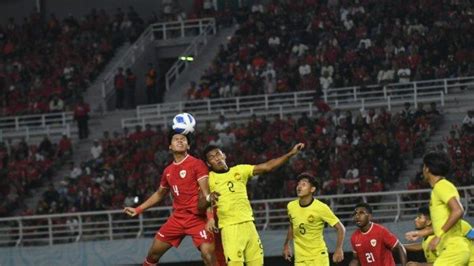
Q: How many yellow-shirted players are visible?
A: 4